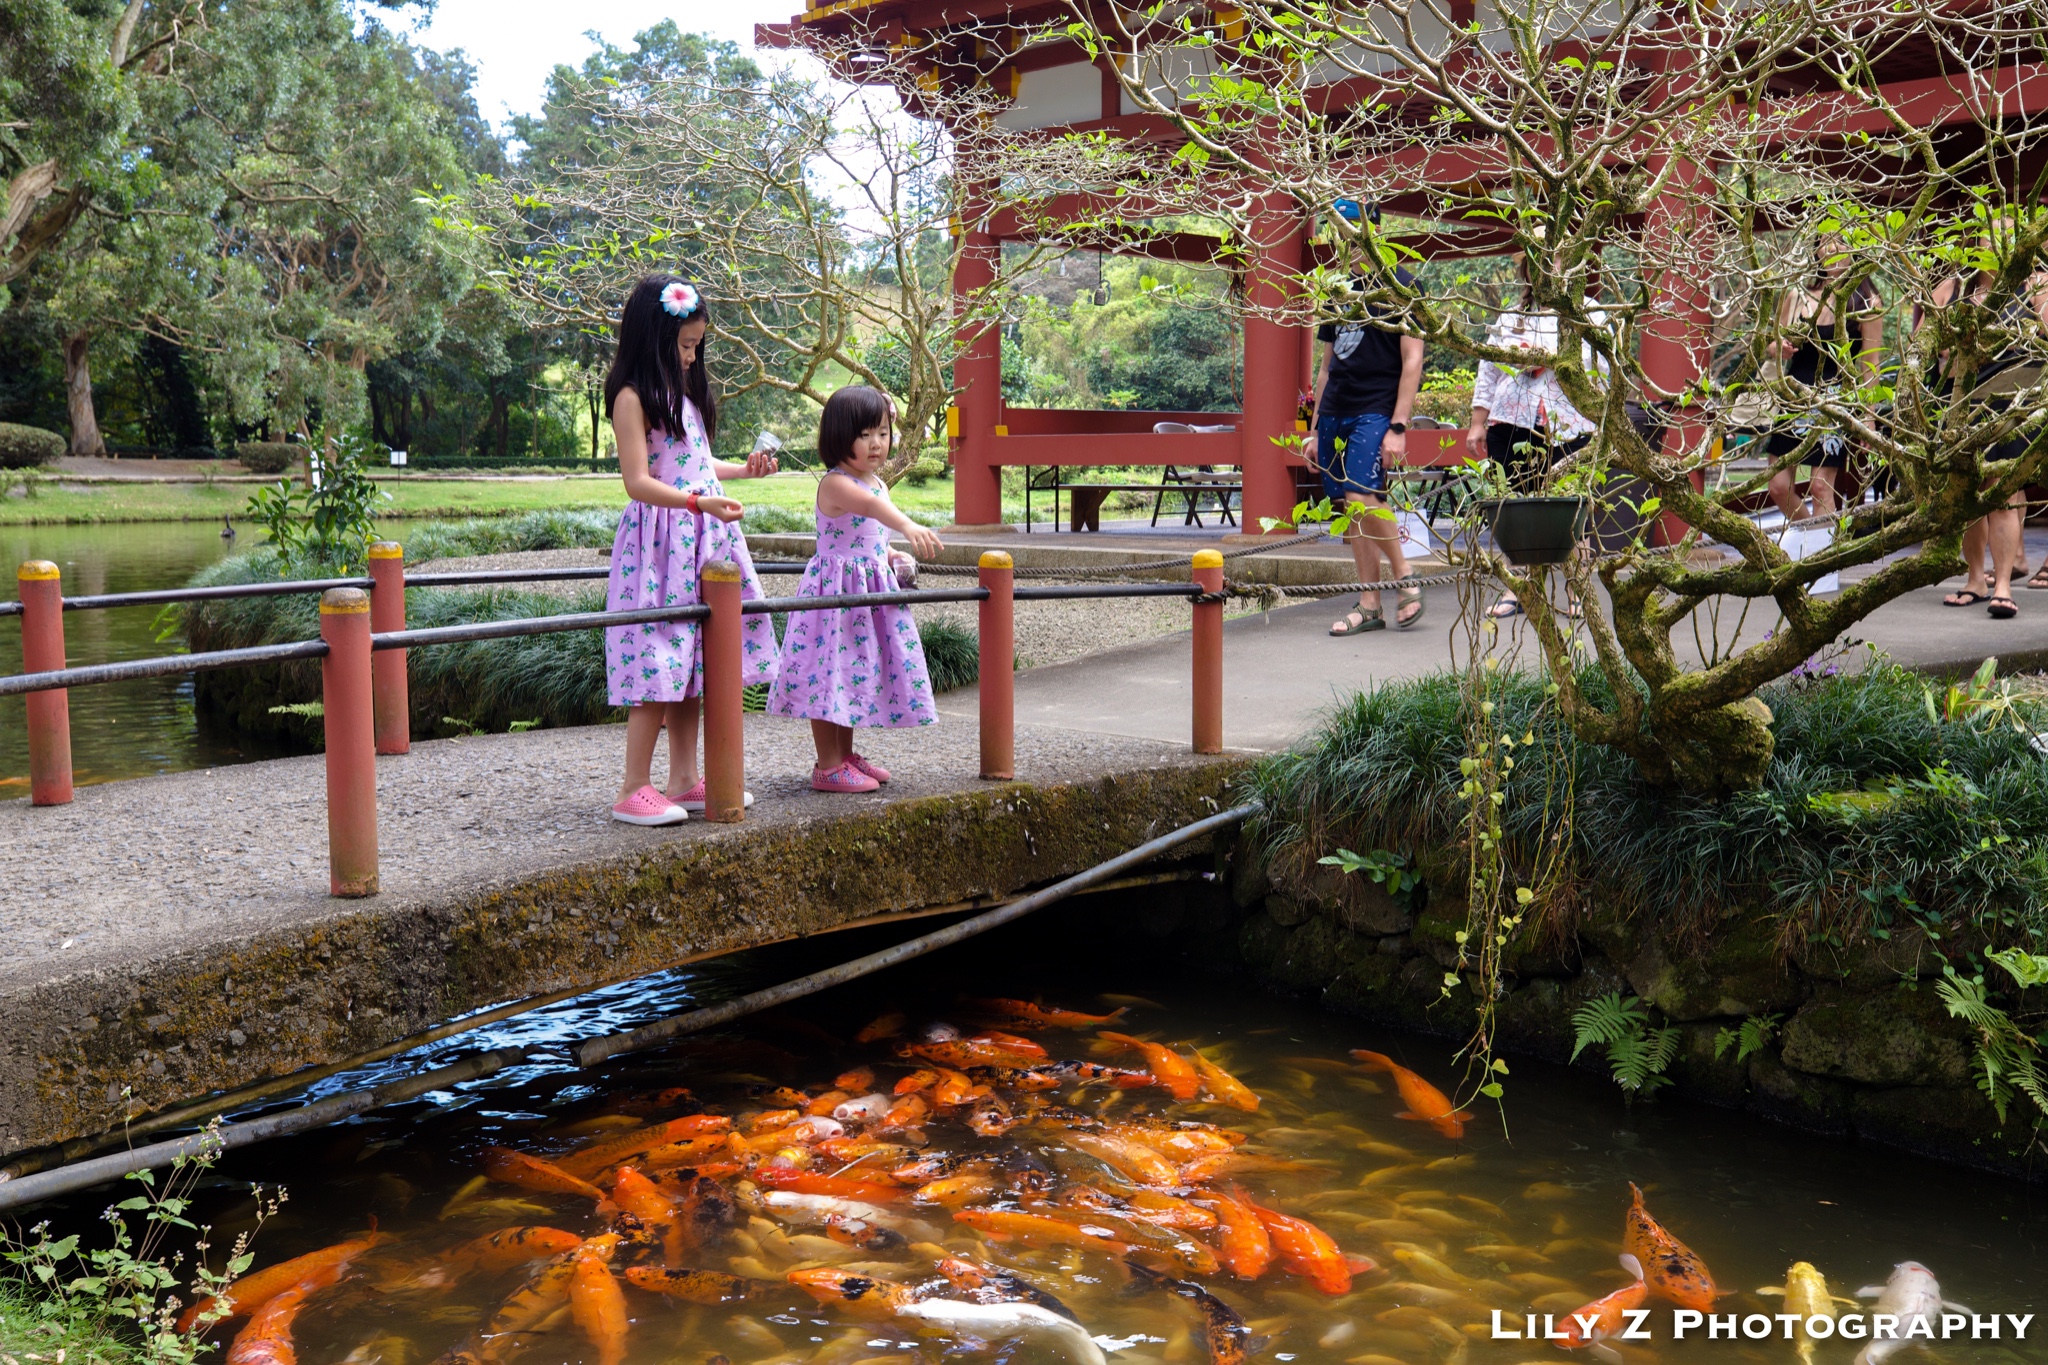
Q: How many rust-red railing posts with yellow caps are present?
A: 6